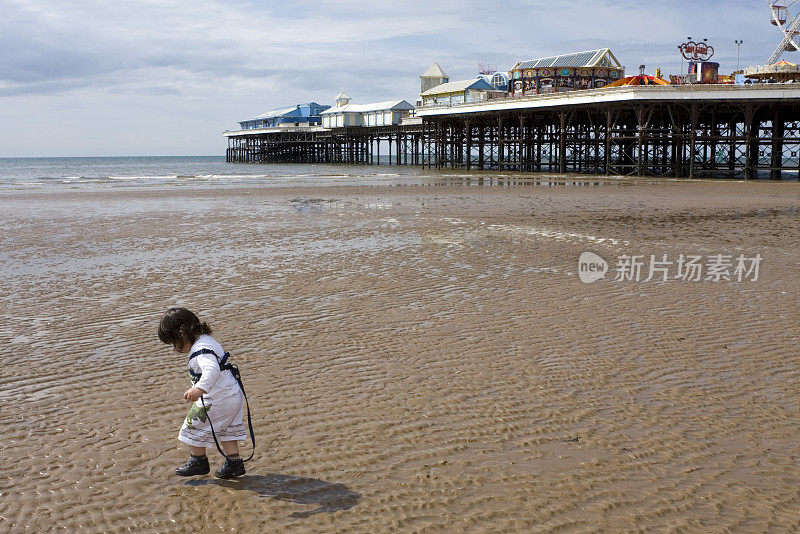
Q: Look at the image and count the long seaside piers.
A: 1